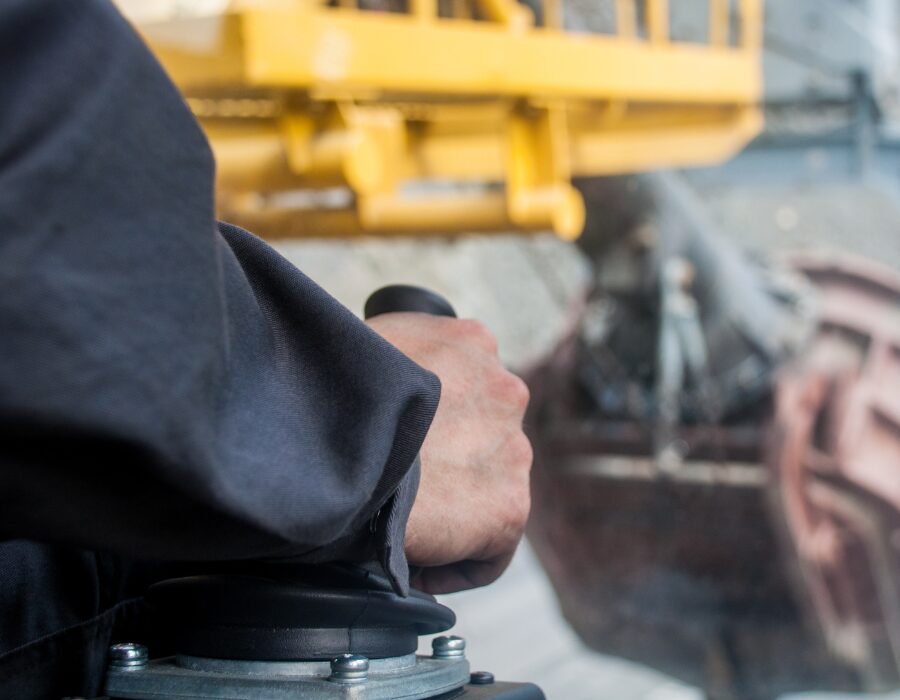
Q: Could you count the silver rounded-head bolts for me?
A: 3